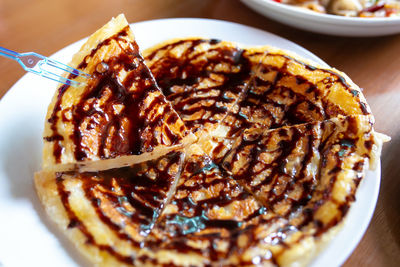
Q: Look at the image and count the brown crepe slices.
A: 6